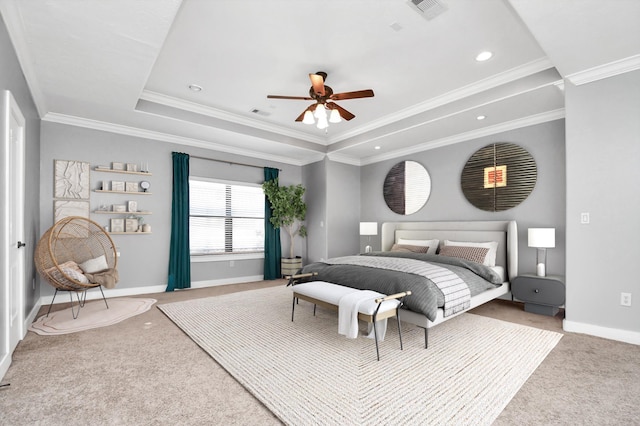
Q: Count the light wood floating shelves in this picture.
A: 4